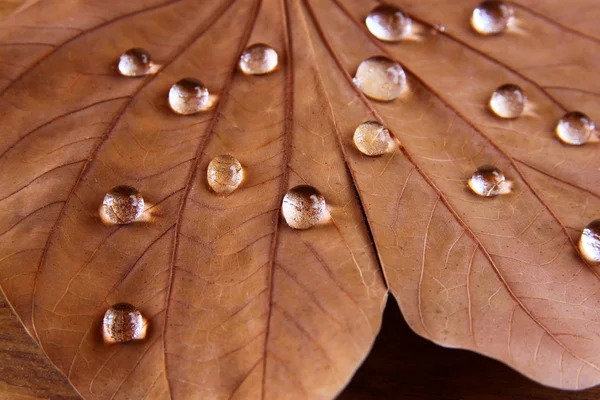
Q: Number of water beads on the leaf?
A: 15